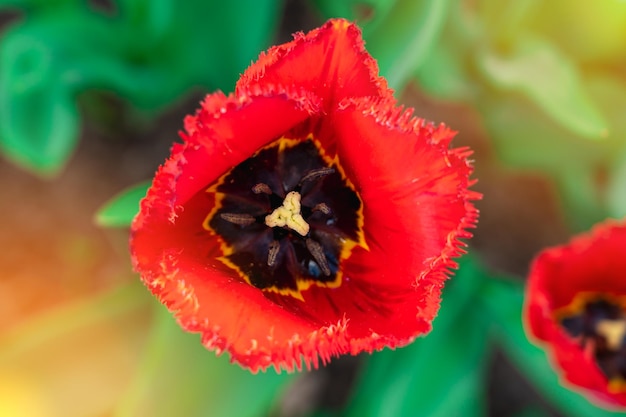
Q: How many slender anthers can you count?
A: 6